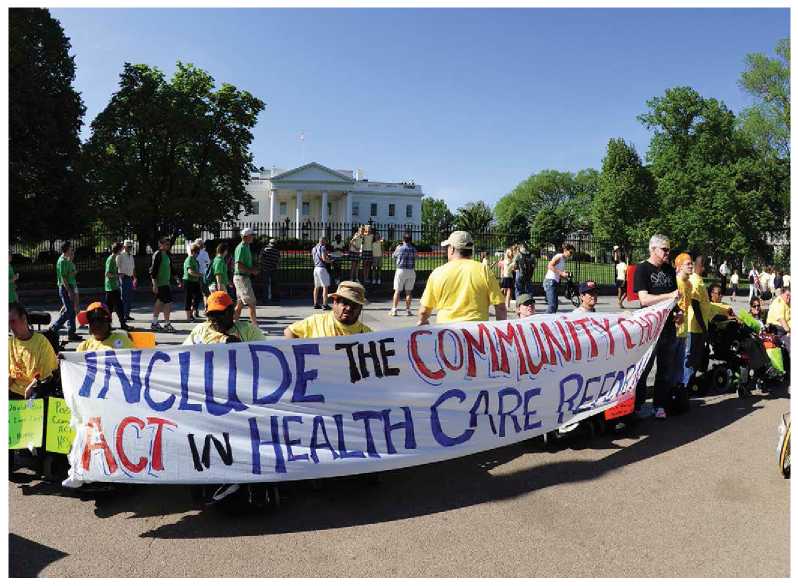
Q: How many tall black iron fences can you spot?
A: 1